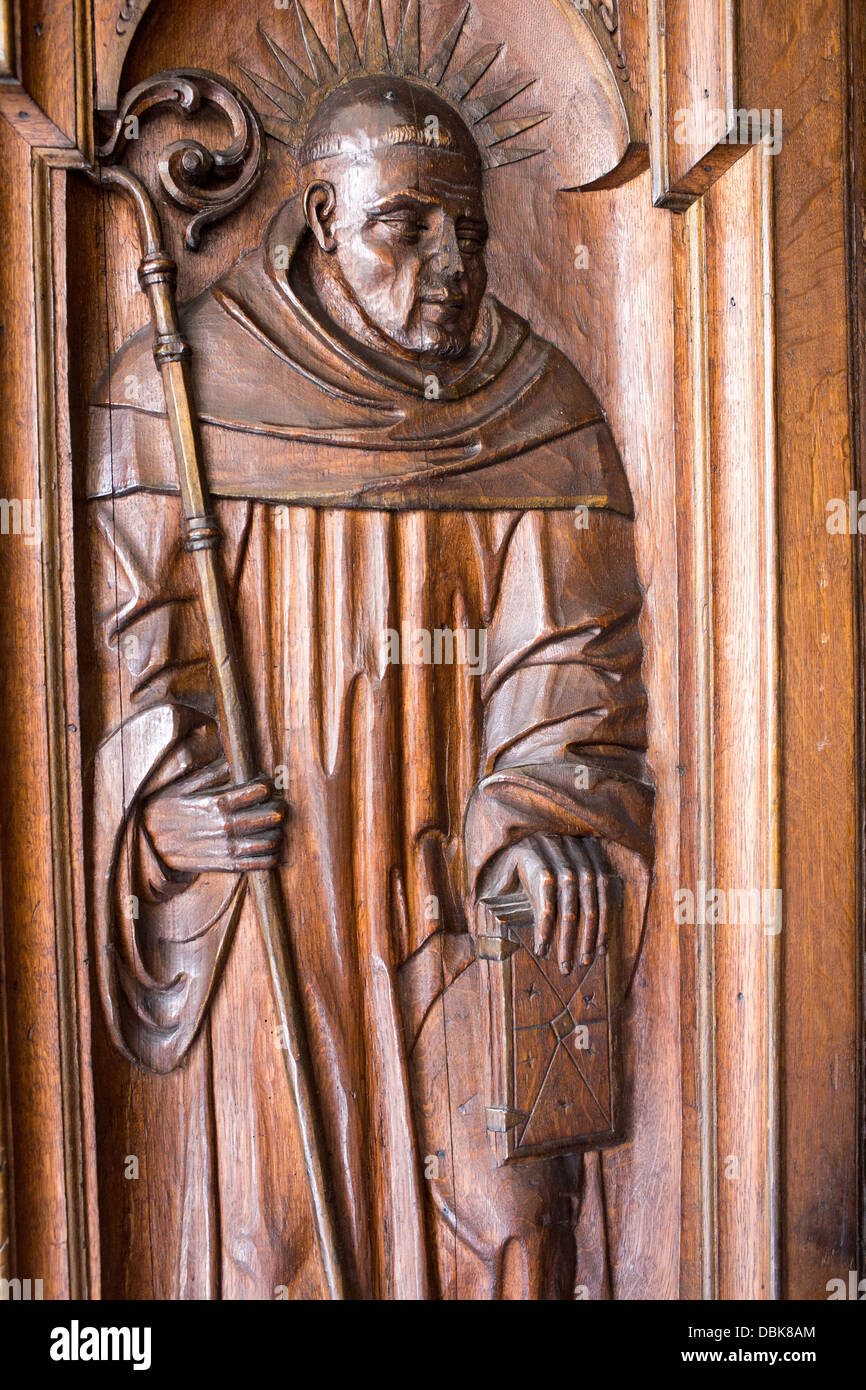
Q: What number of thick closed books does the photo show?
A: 1